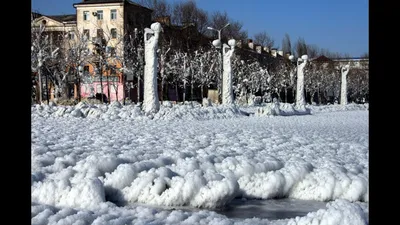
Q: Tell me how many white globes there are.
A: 5